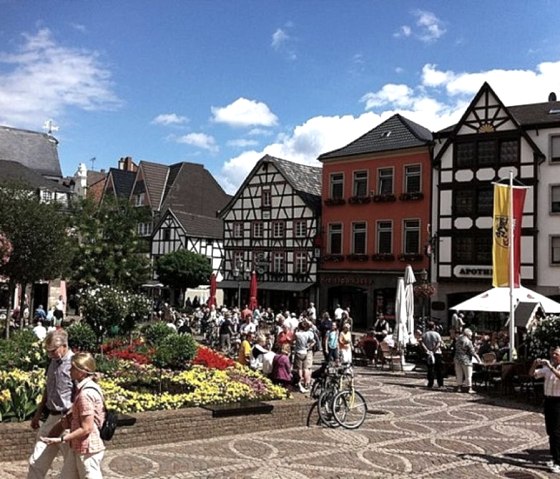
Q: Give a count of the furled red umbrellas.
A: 2